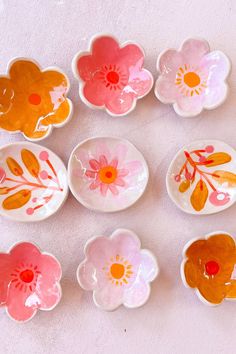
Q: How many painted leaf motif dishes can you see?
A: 2